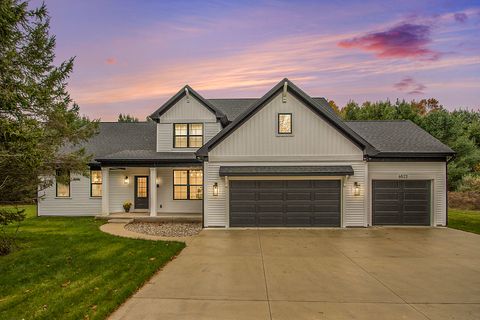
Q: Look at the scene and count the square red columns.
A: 0